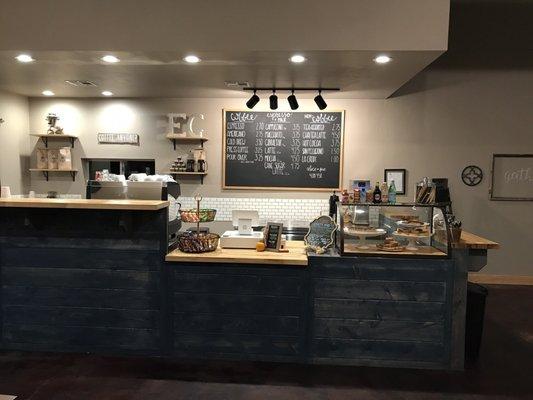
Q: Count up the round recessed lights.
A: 7